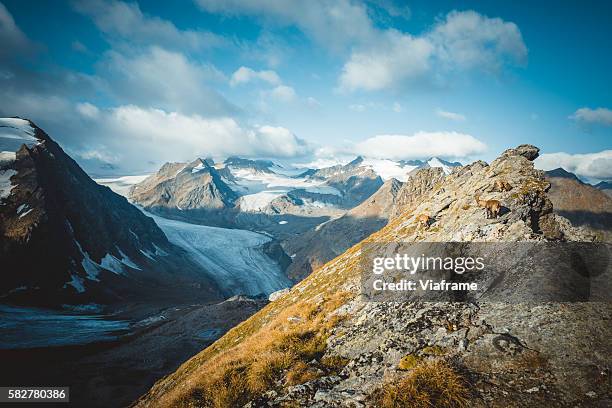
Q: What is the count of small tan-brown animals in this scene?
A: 3